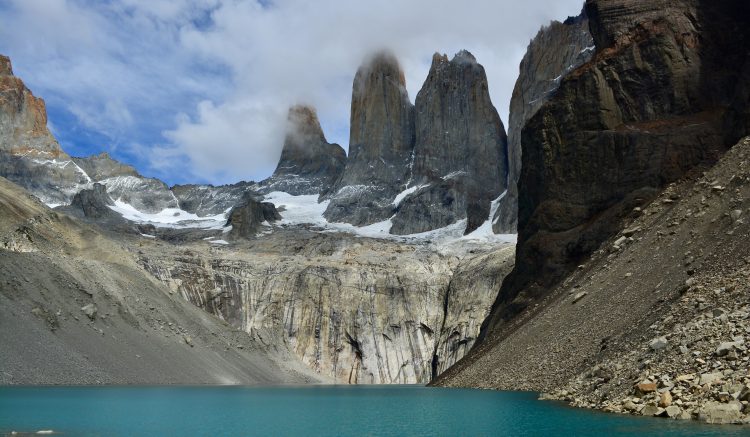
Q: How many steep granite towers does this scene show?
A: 3